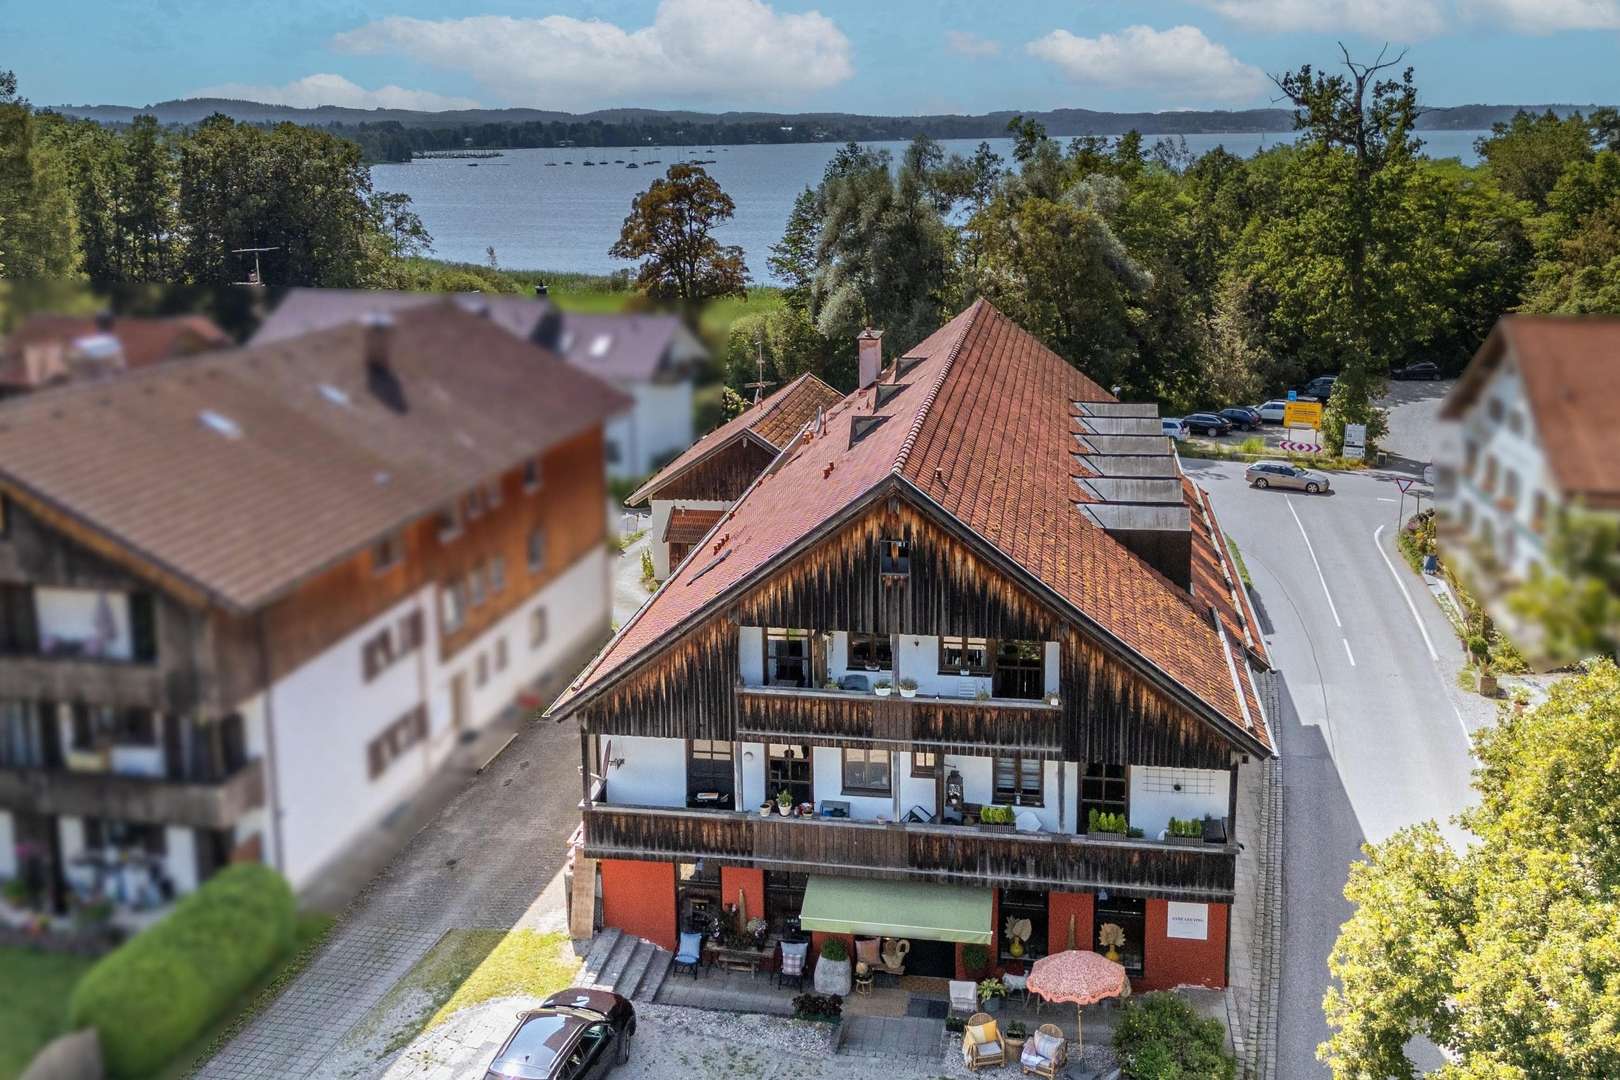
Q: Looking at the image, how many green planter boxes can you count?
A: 3